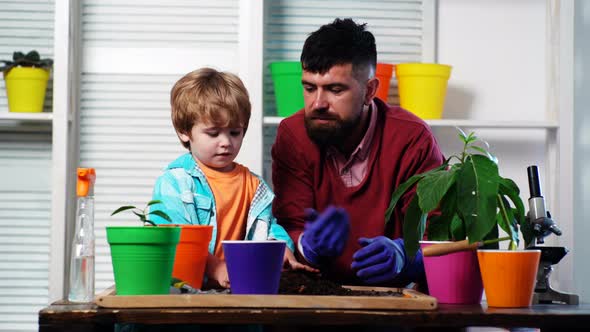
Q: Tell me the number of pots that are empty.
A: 5